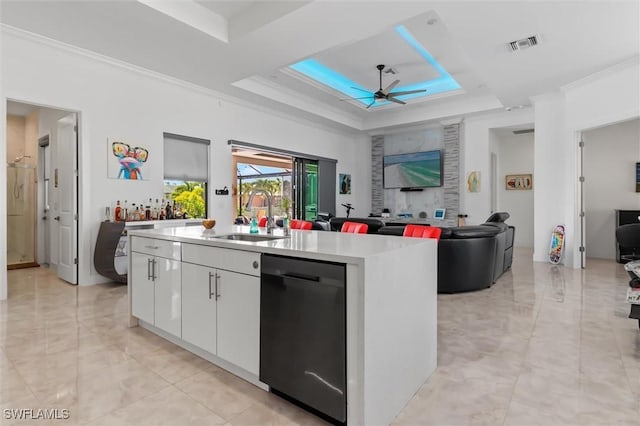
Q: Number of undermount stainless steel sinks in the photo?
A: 1